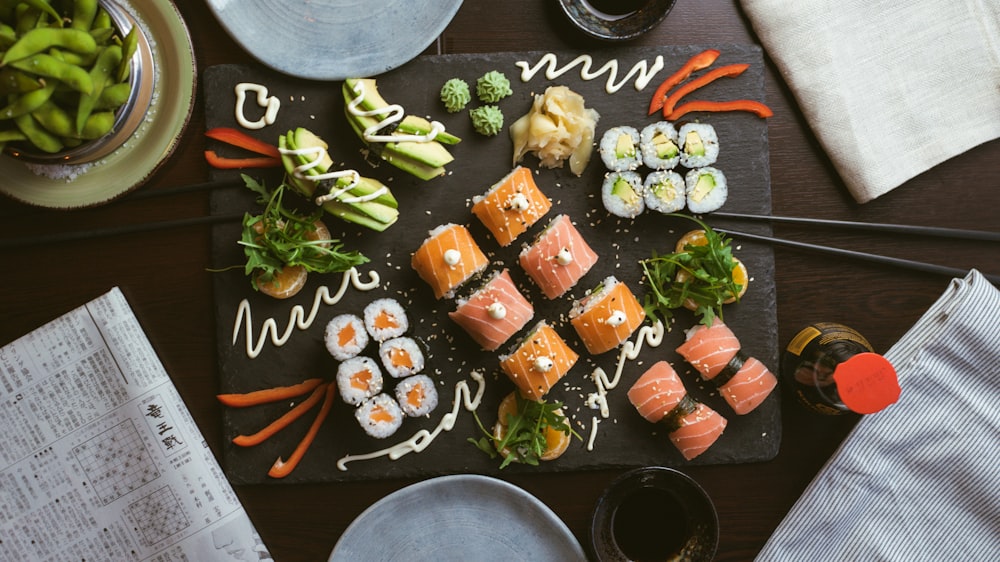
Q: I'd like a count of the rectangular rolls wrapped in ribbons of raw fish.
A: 6